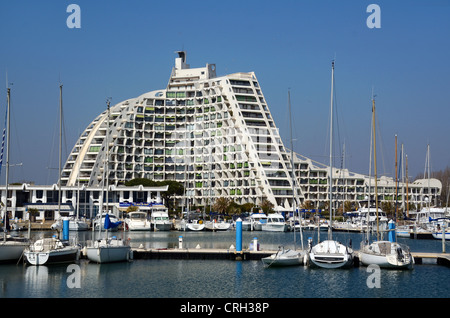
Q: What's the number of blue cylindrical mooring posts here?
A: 3